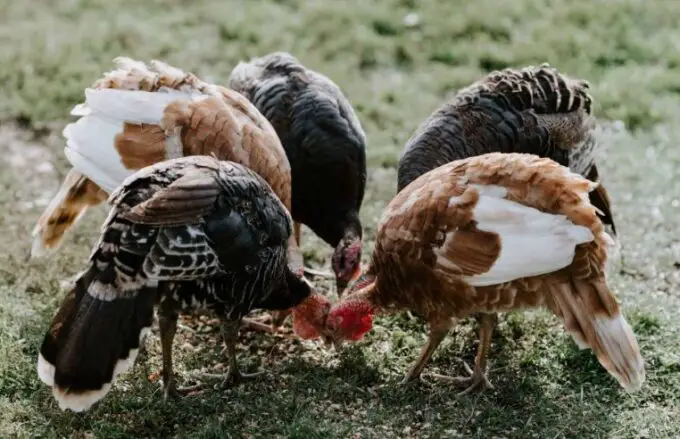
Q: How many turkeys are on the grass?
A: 5